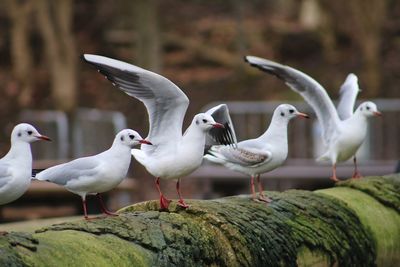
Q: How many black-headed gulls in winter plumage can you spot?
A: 5